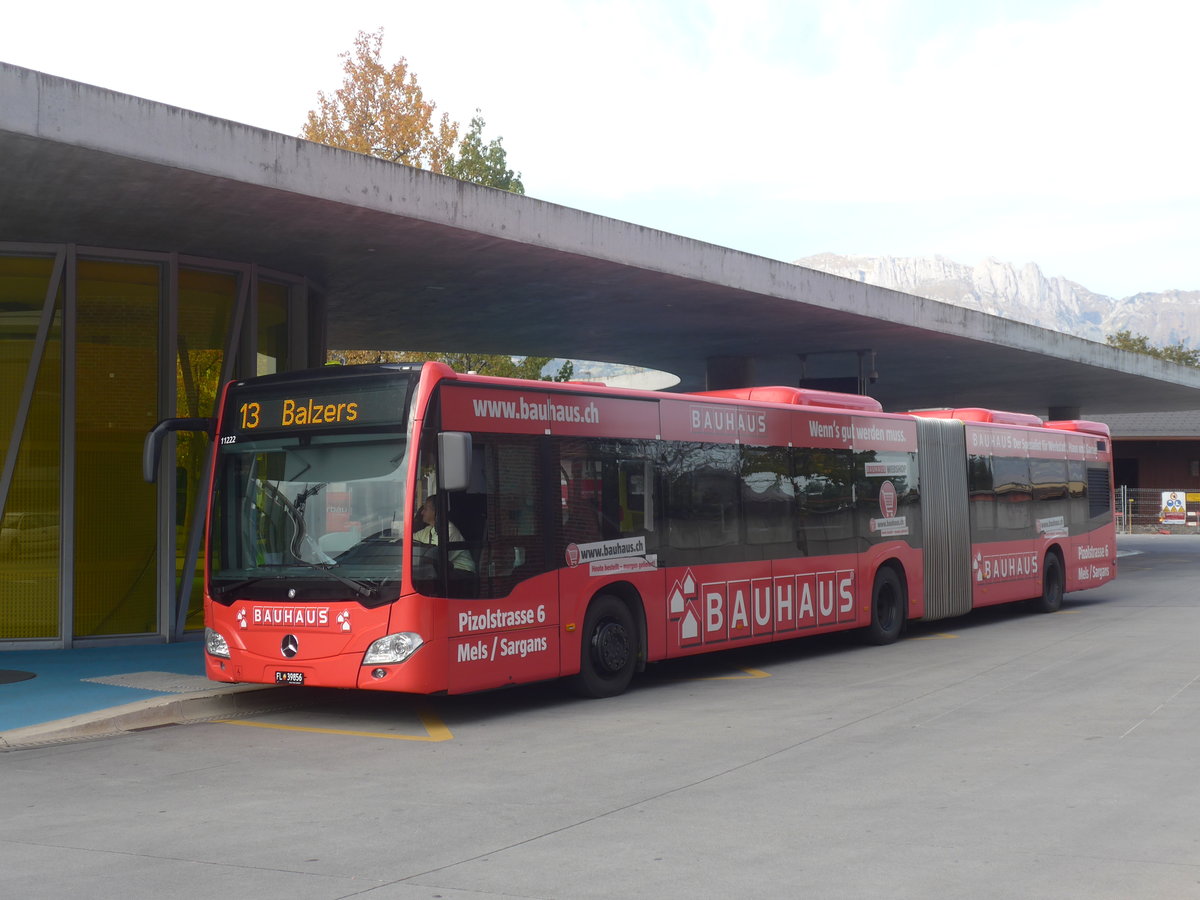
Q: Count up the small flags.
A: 0